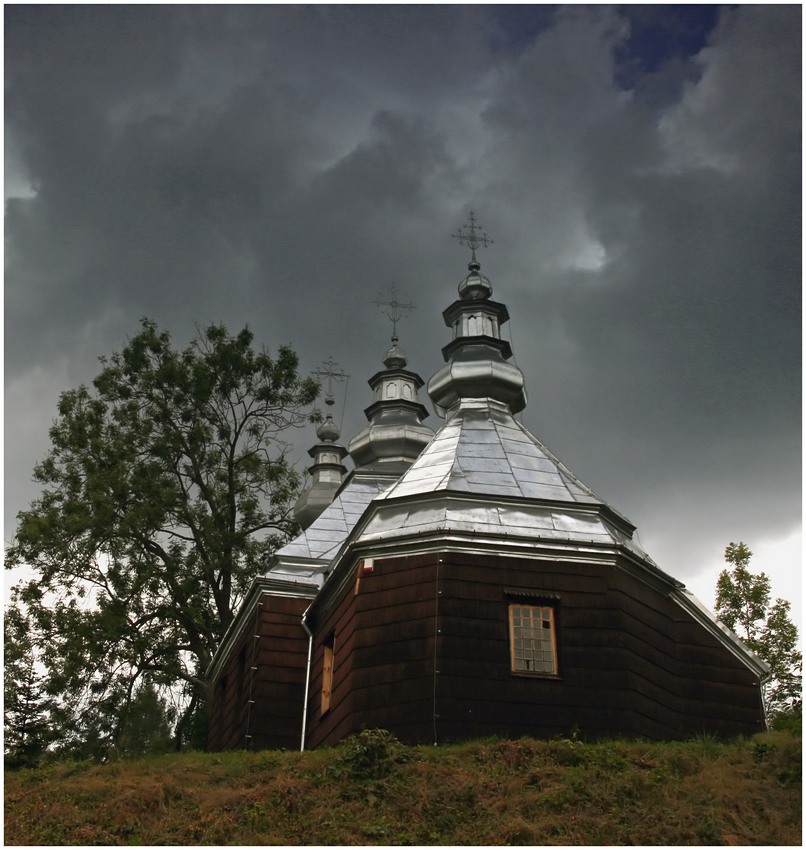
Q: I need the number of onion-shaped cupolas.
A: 3